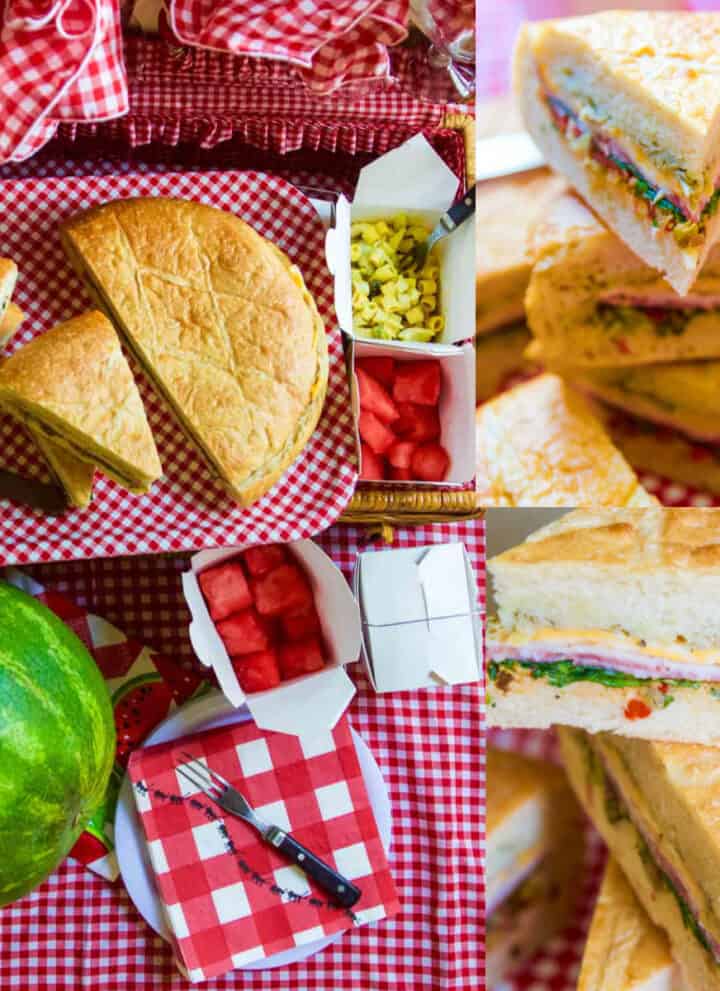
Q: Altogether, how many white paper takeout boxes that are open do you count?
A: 3